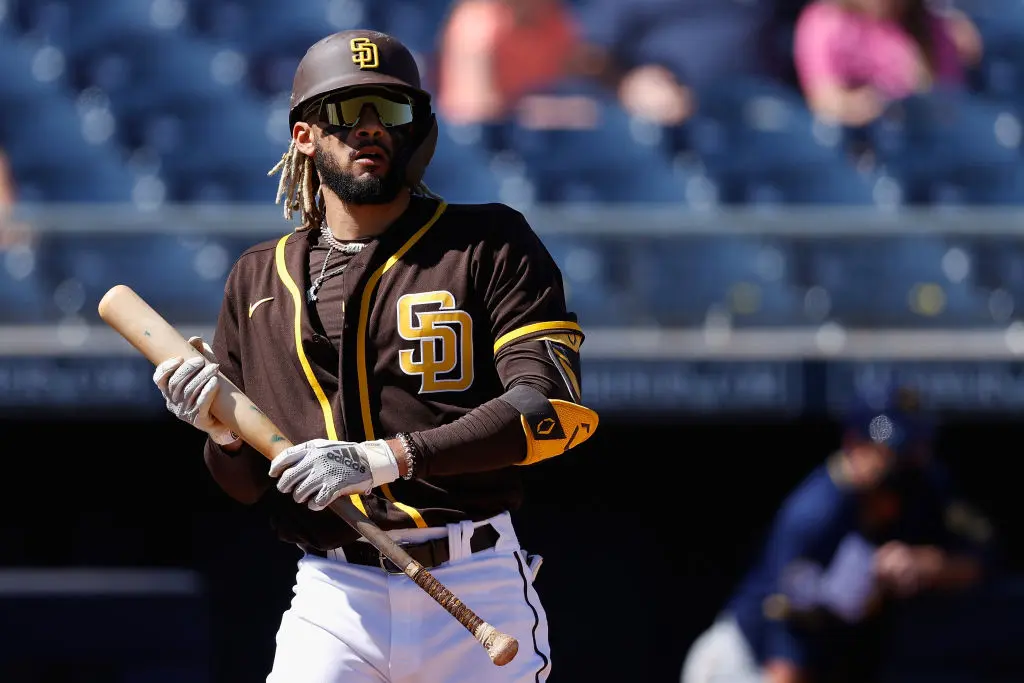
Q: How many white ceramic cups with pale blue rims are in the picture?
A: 0